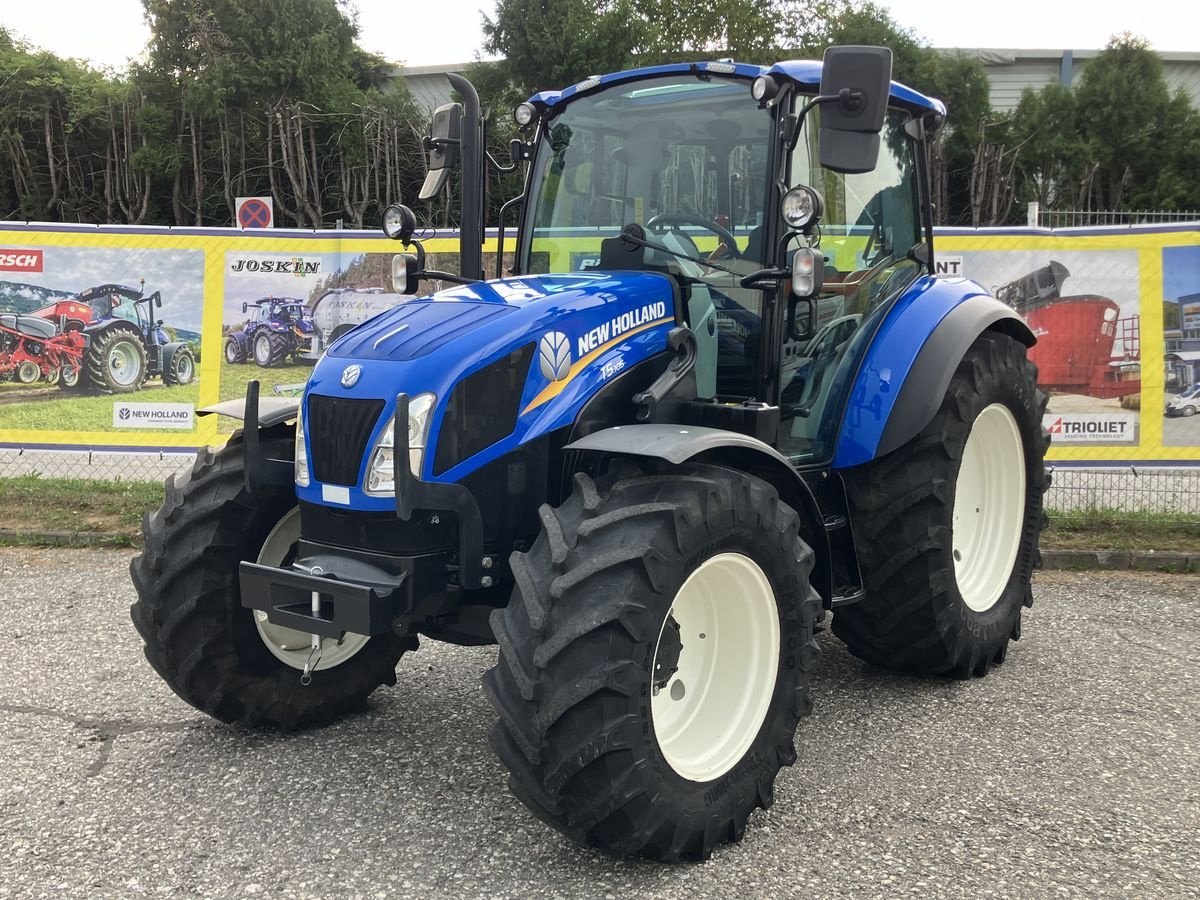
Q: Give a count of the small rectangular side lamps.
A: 2